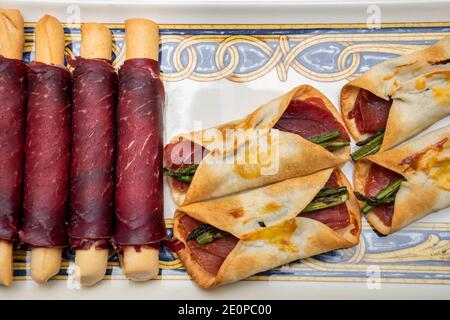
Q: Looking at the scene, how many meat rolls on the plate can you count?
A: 4